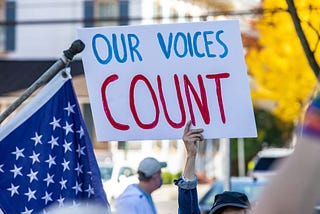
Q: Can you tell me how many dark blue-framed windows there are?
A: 2